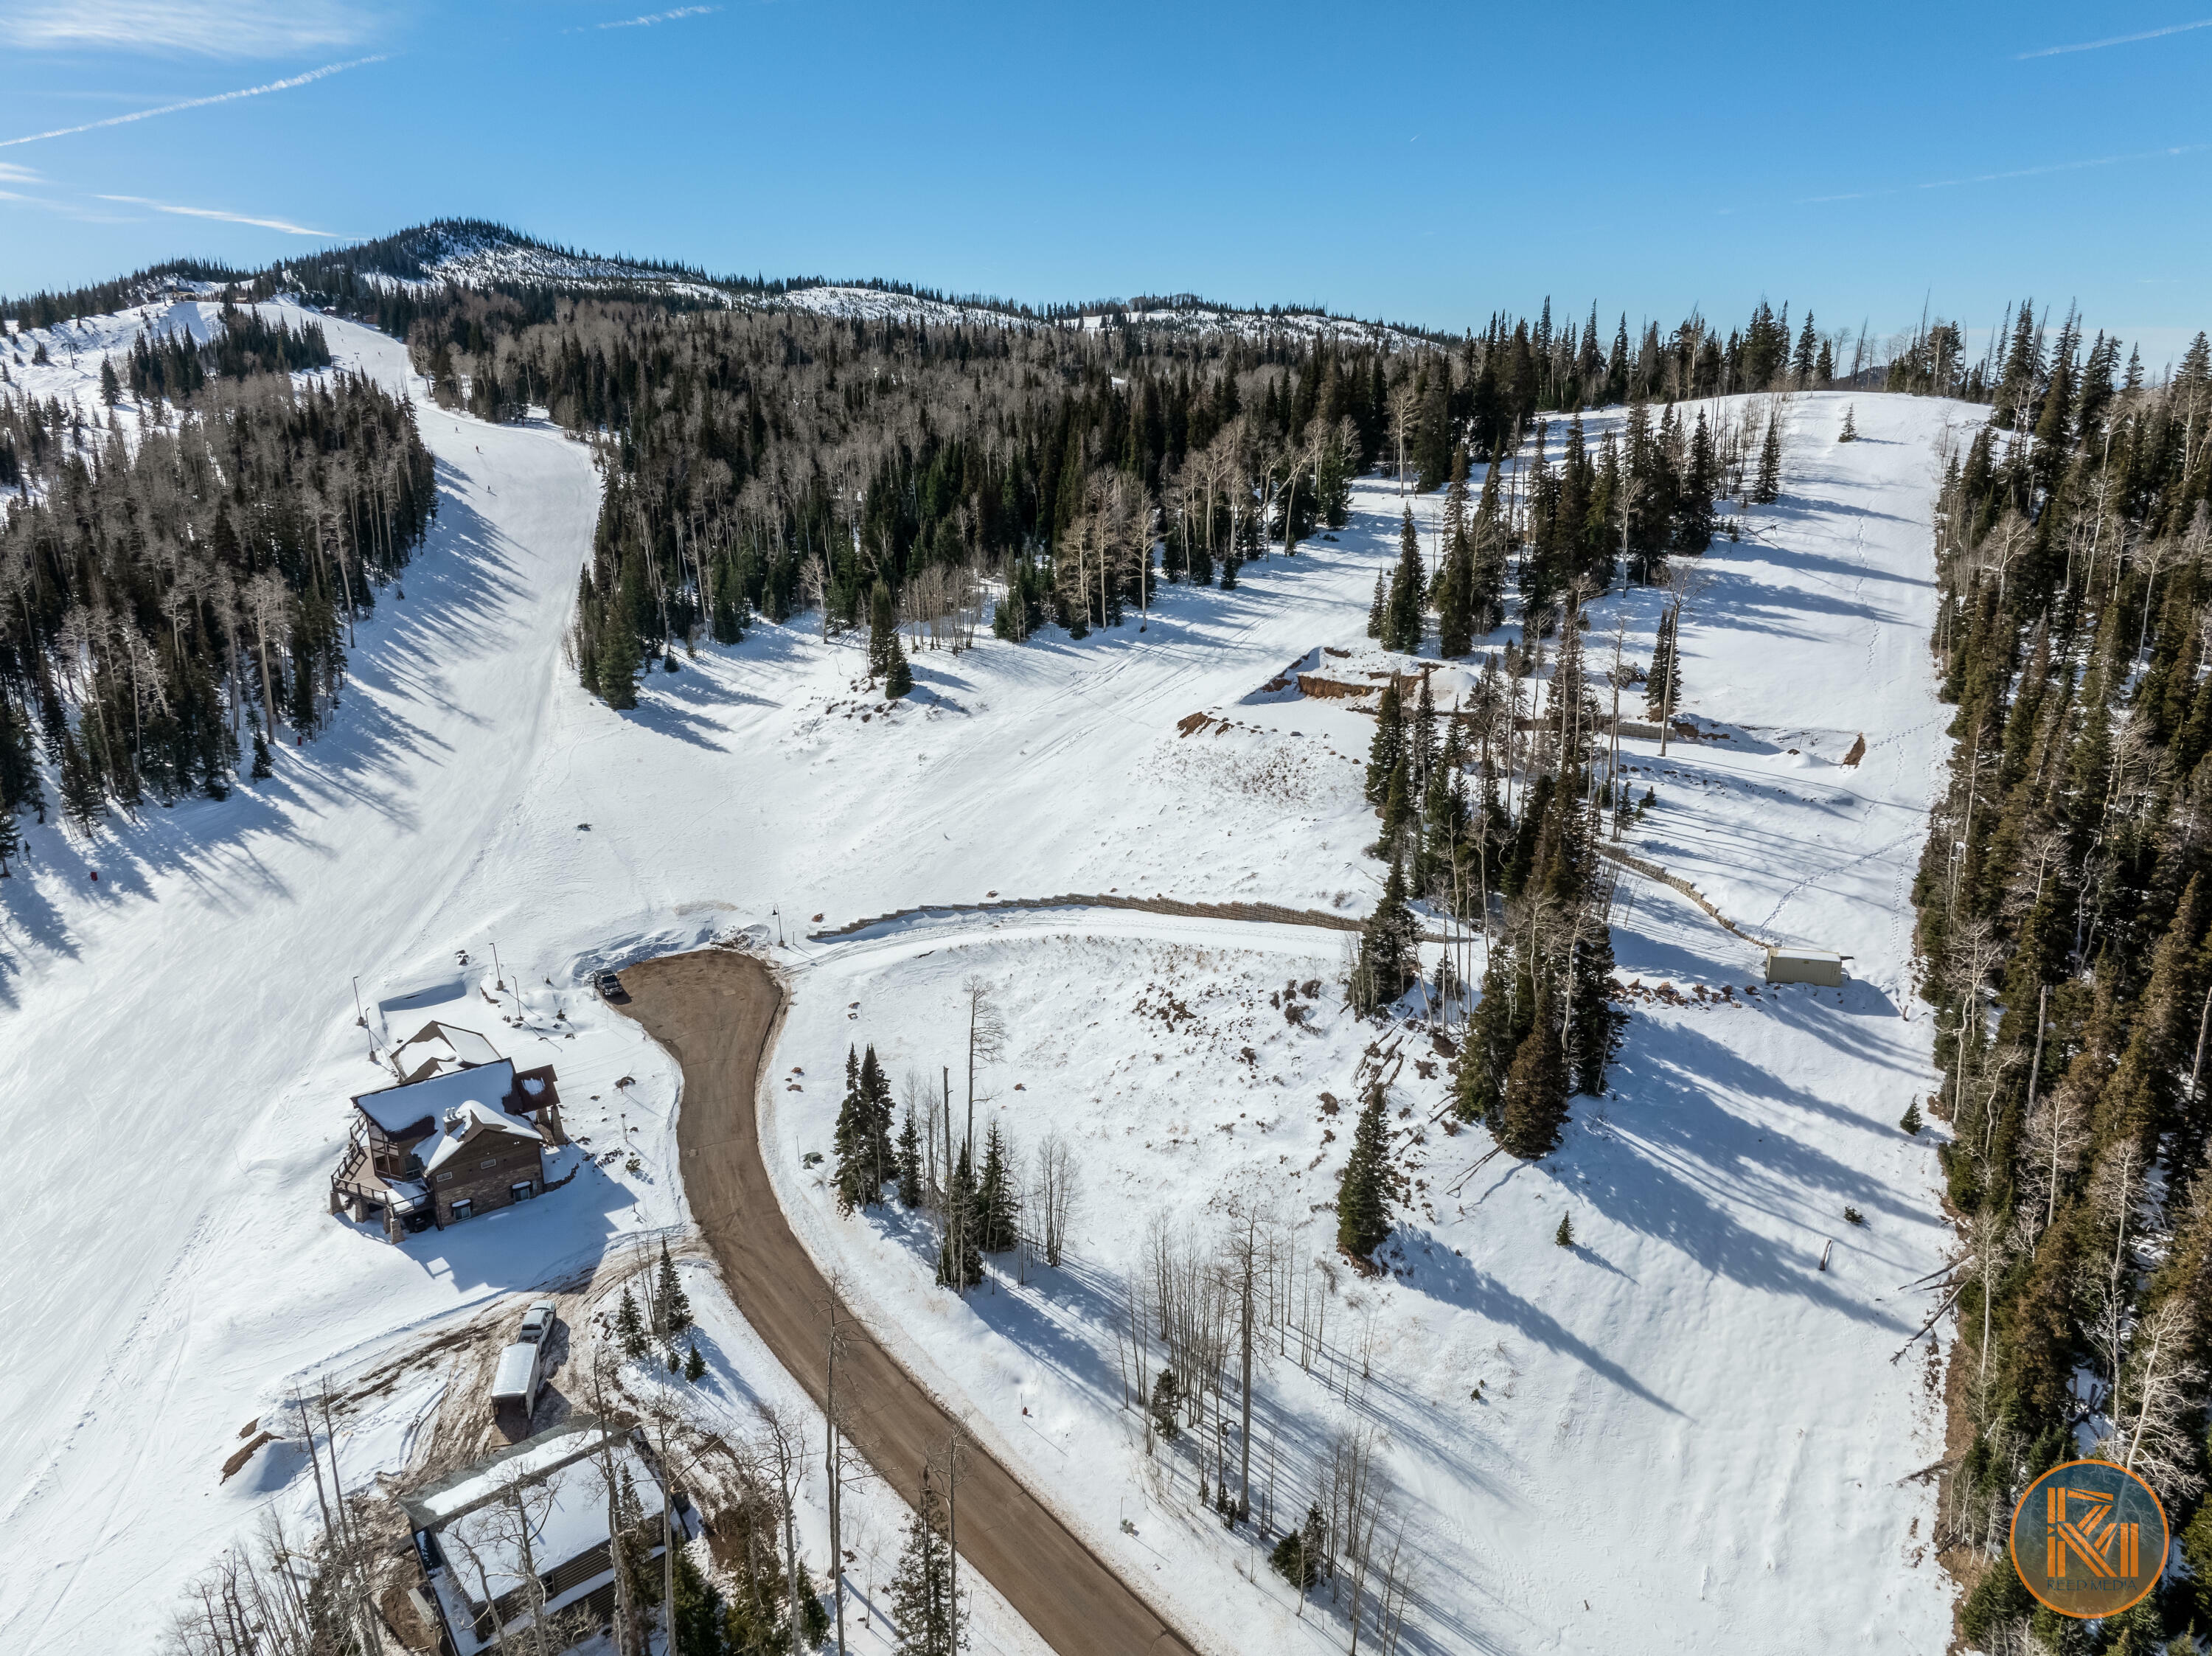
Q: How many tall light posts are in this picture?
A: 5